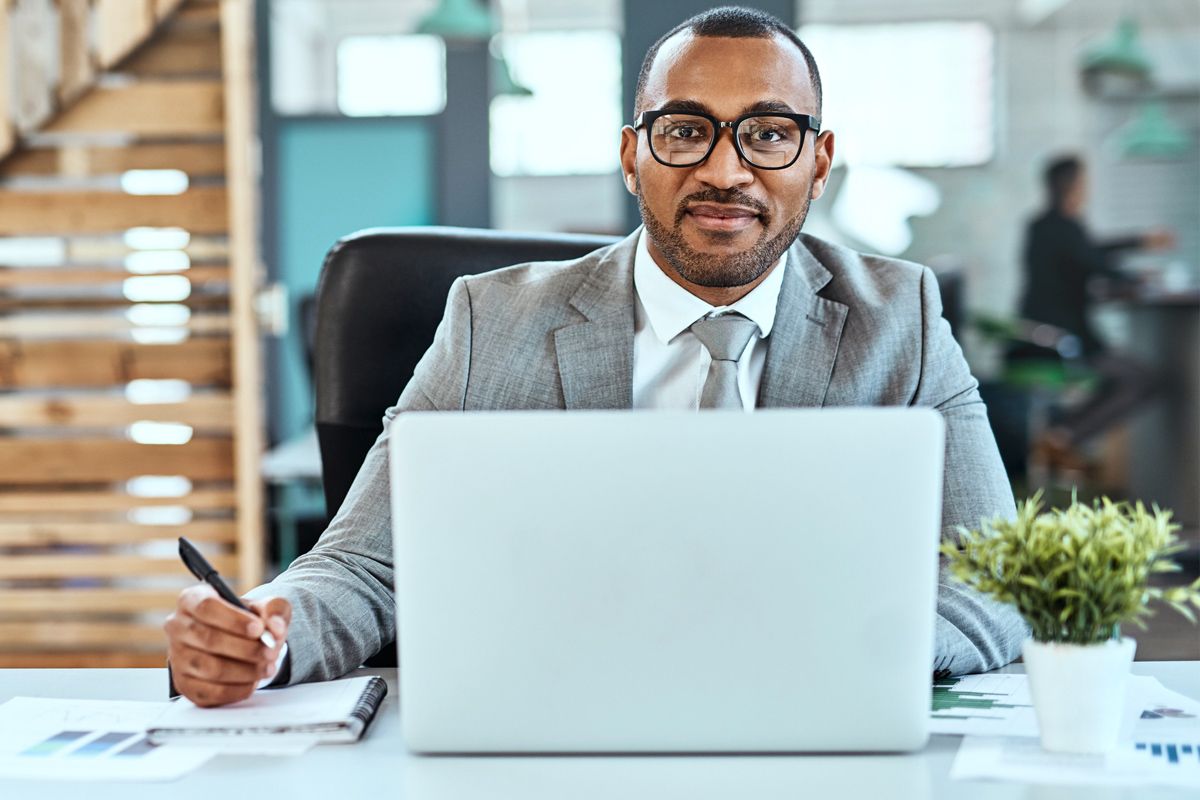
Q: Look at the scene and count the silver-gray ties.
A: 1